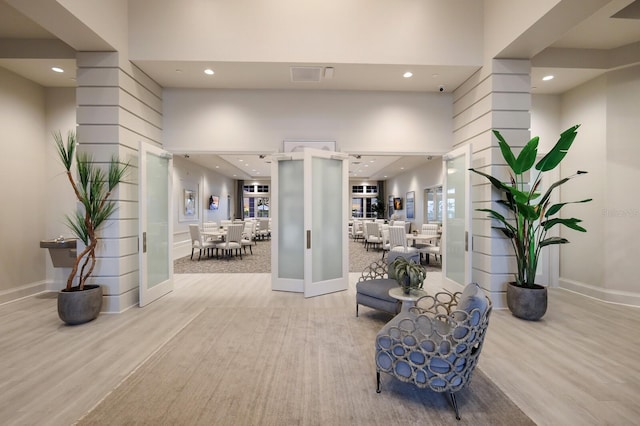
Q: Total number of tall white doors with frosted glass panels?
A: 4